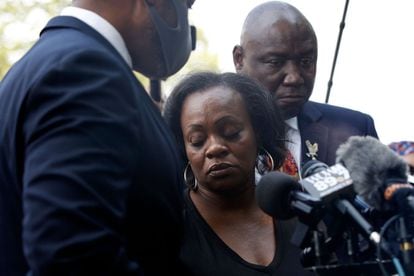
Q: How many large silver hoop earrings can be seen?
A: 2